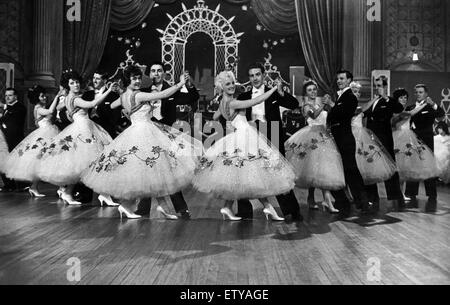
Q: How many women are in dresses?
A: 7